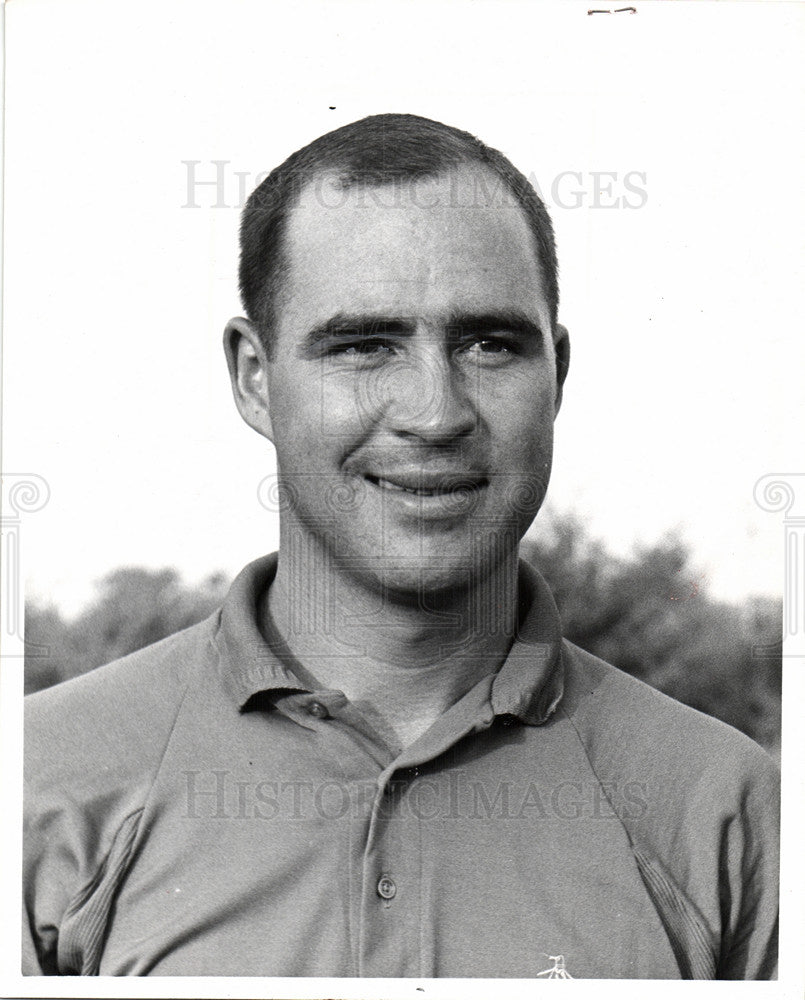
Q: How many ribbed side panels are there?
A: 2